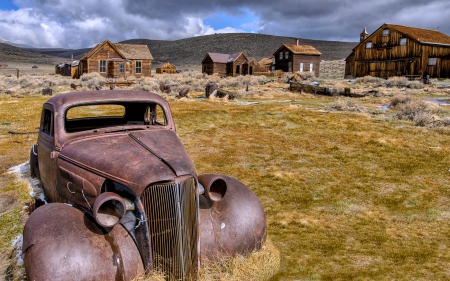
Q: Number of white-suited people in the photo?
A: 0